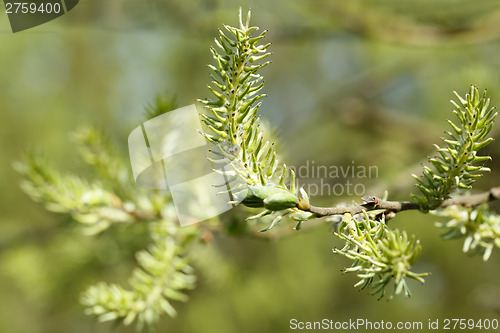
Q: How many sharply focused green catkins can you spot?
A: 3